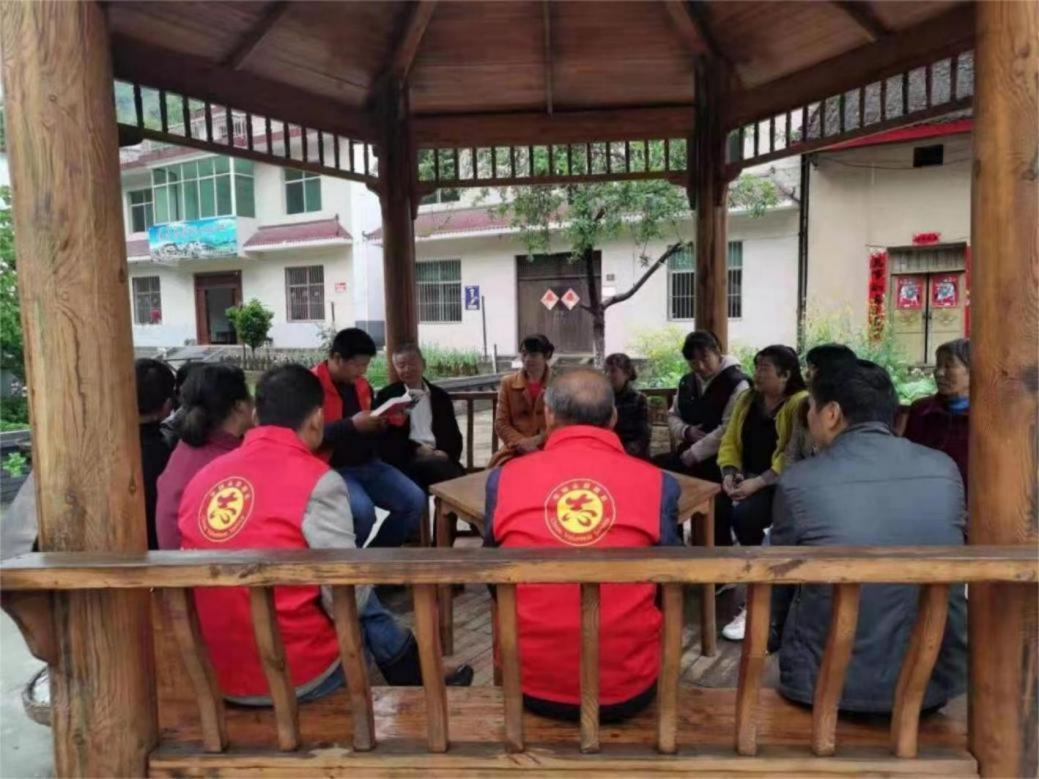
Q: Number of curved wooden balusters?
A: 10